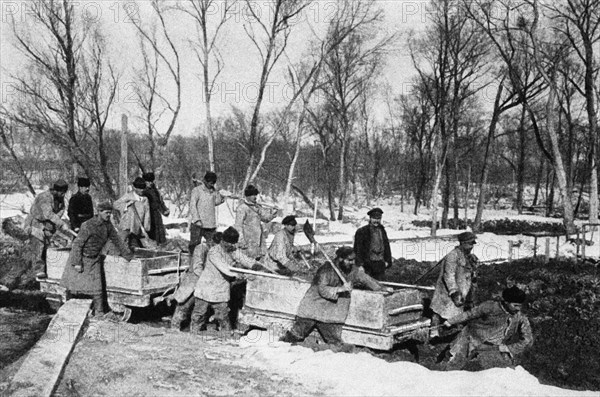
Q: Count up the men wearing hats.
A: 14